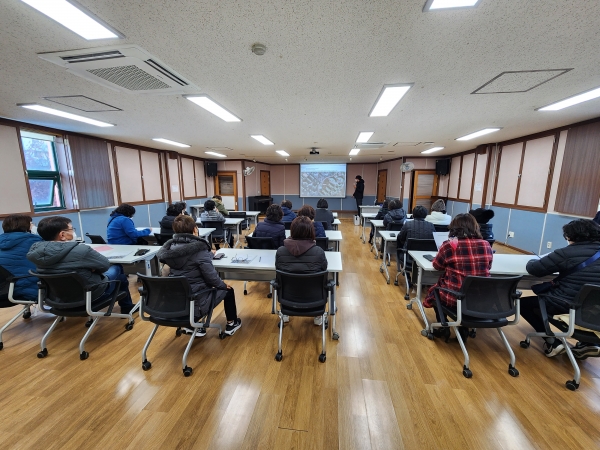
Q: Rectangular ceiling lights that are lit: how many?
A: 14